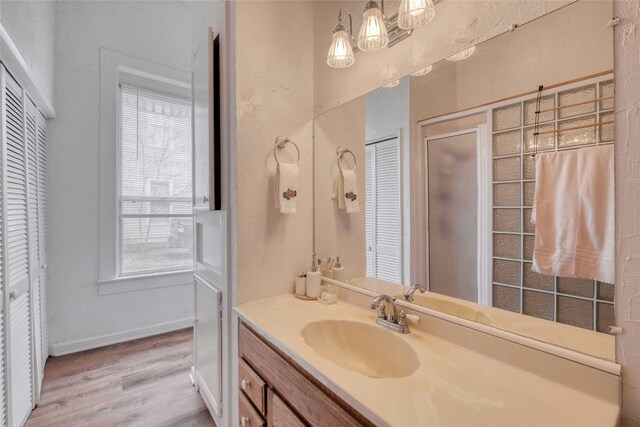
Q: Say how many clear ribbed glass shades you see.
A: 3